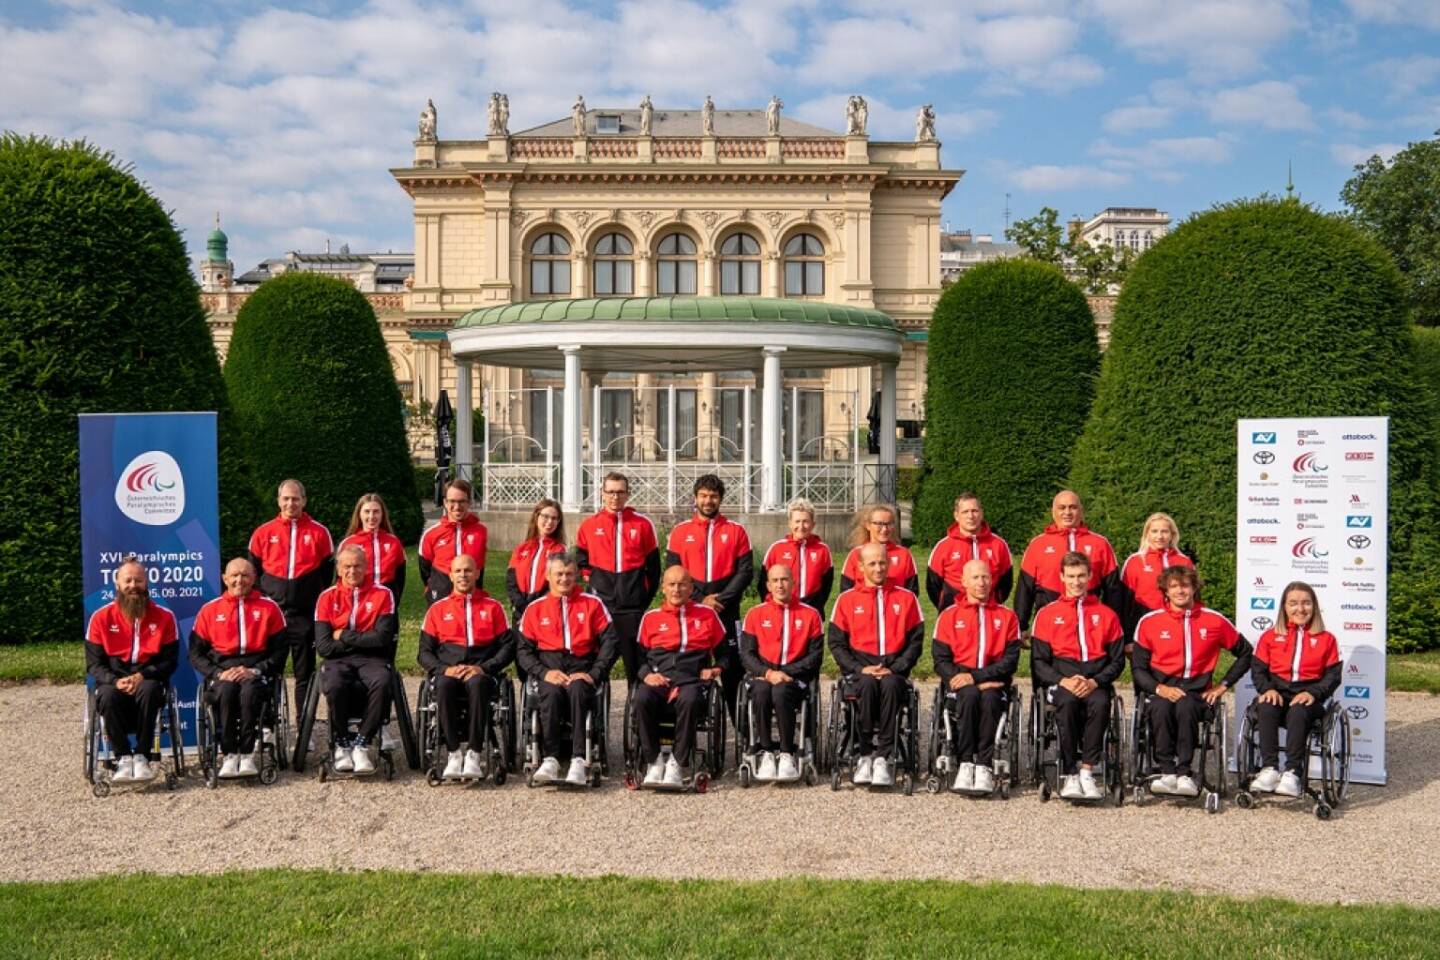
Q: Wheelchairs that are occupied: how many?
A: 12